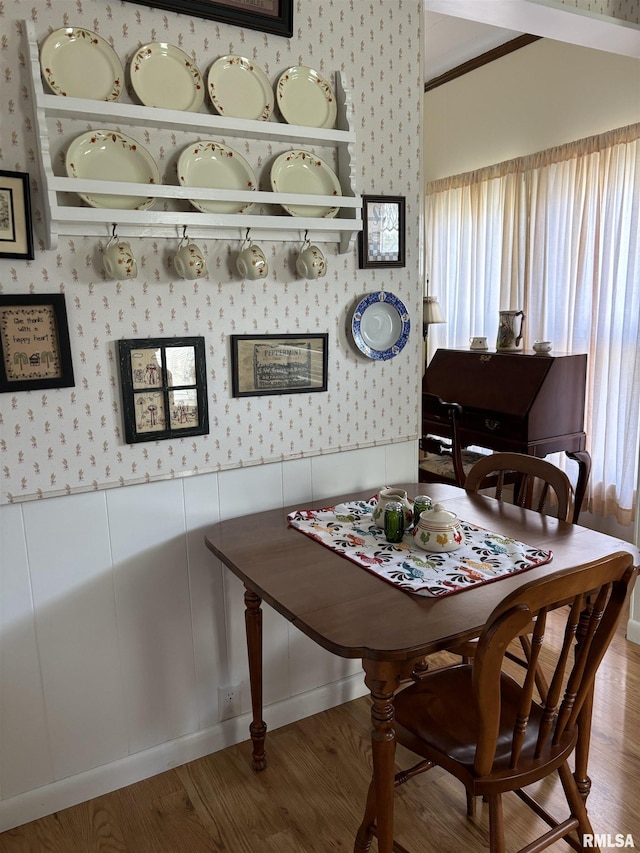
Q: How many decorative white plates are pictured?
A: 7